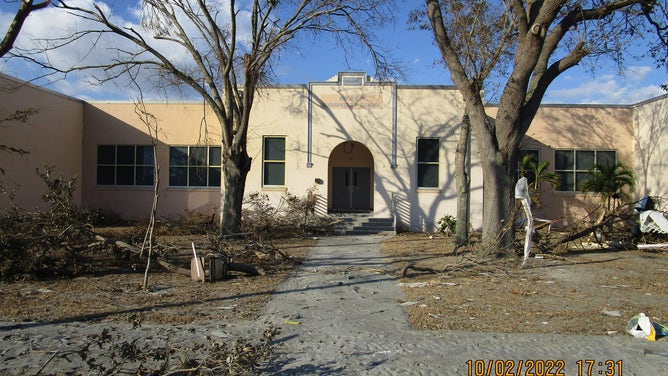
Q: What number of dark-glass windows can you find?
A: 6